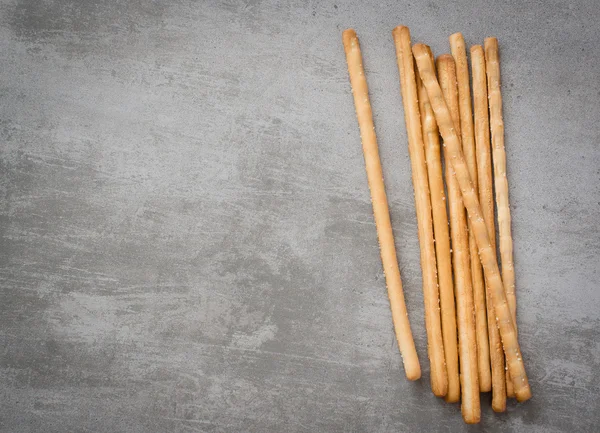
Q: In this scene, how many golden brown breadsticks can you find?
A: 8